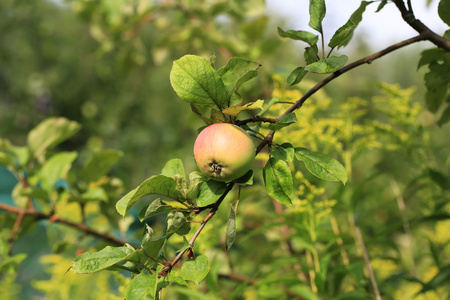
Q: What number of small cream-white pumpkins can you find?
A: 0